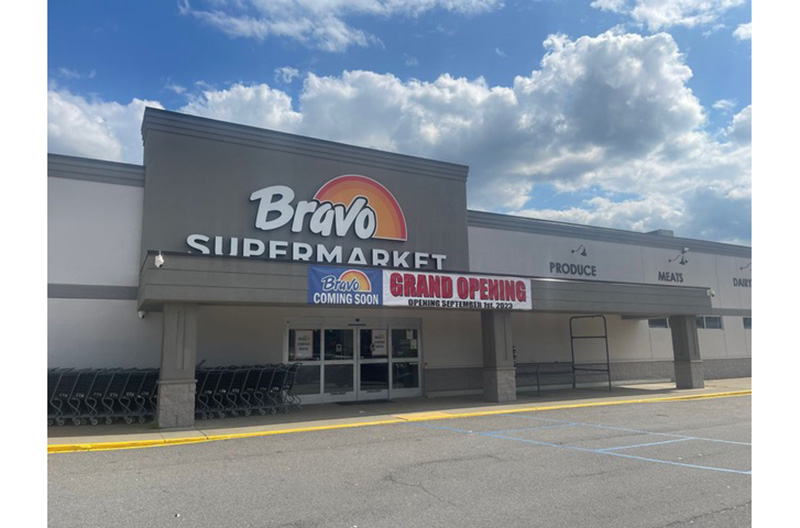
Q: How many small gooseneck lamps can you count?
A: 3